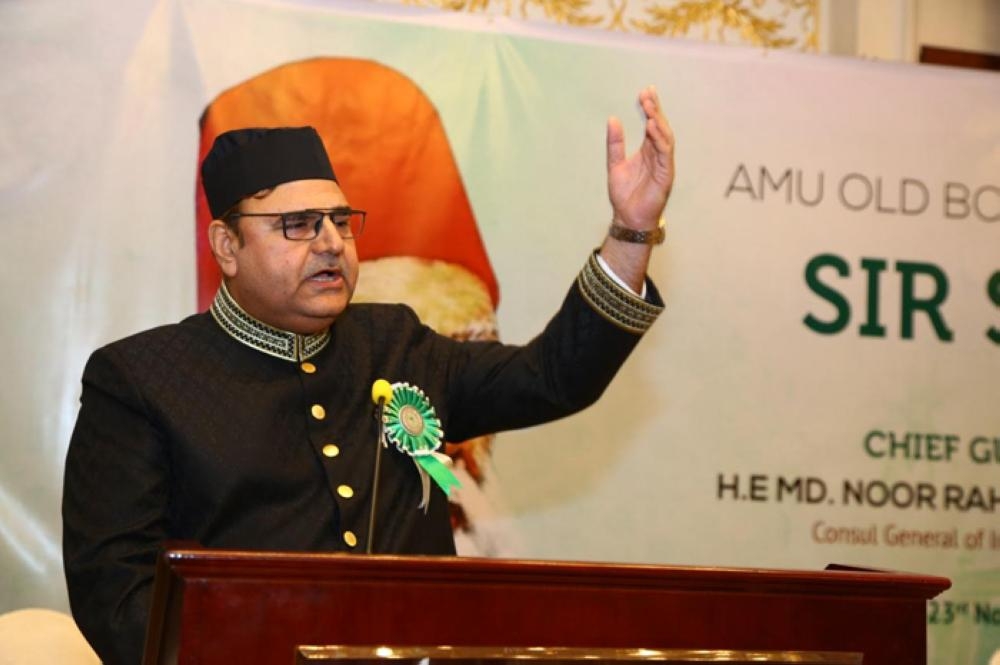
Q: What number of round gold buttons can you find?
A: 5